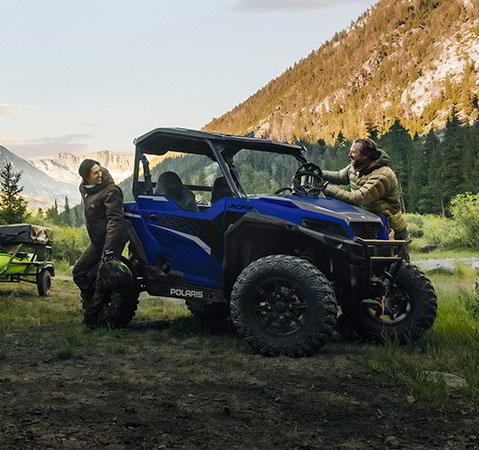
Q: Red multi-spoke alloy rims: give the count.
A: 0